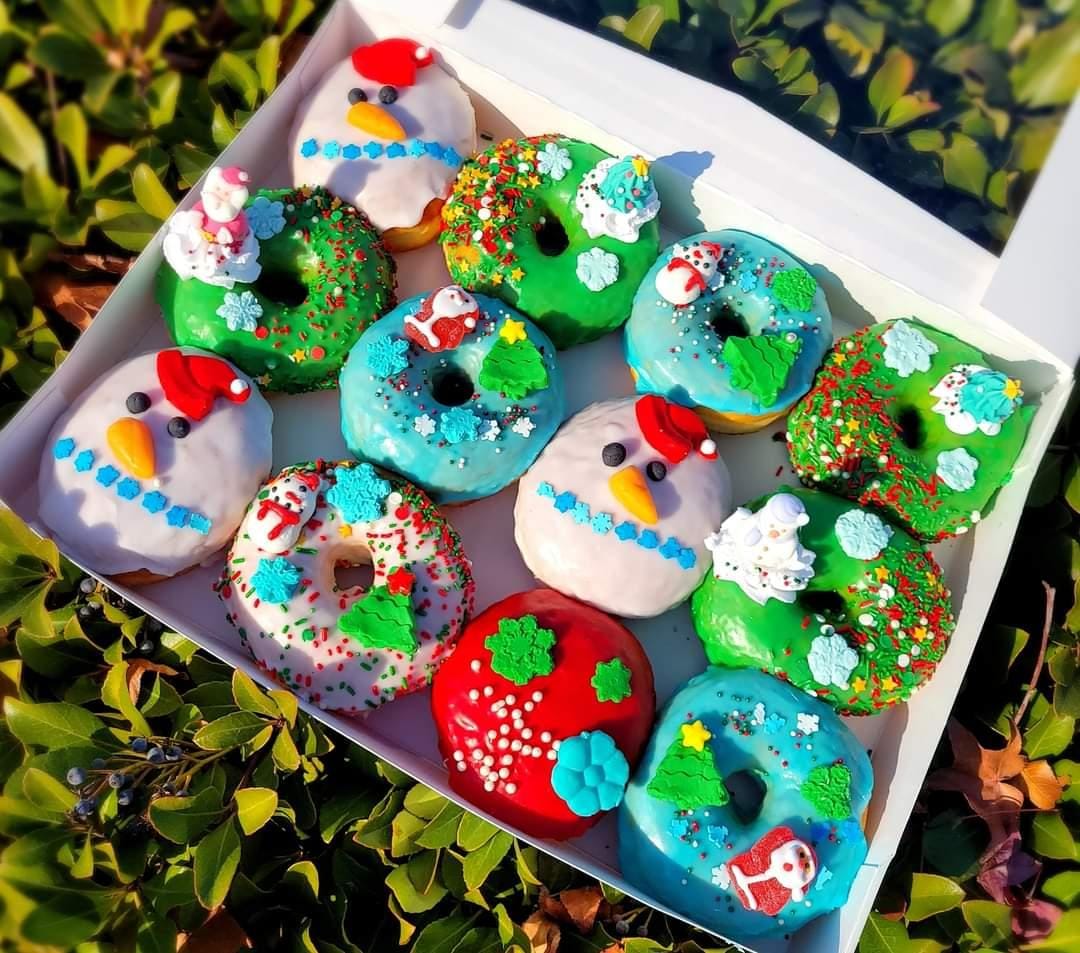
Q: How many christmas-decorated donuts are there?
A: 12